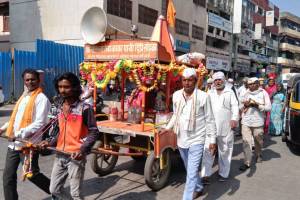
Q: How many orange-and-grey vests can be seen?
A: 1